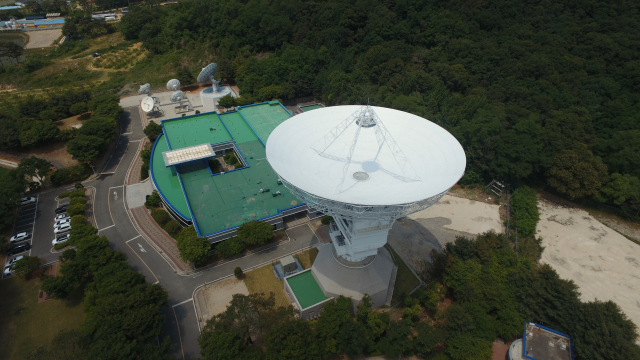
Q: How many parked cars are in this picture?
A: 10